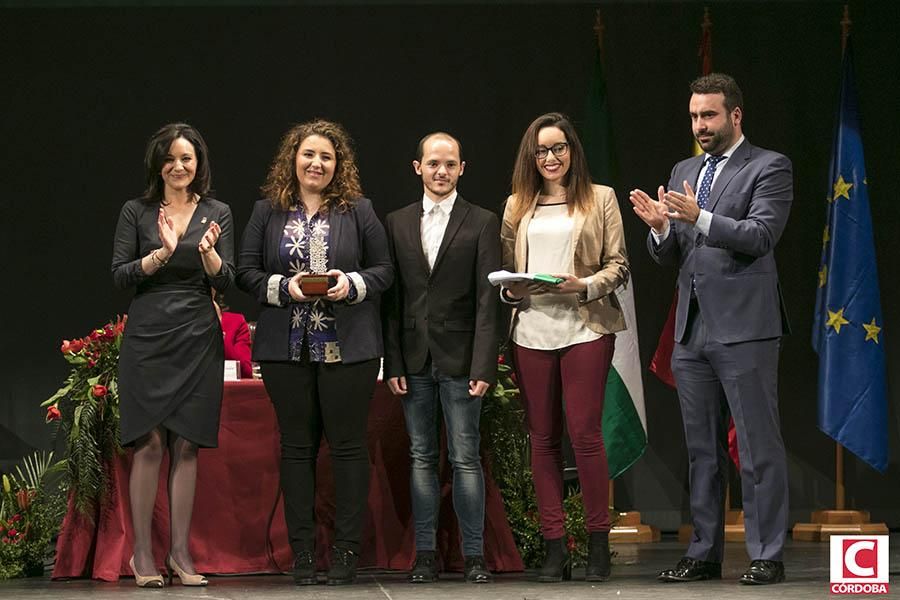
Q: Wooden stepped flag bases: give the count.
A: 3